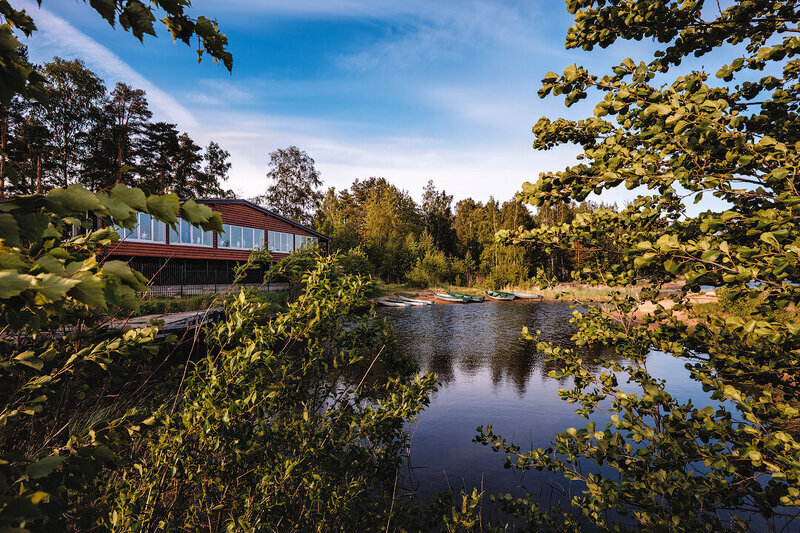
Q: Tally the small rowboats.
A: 7